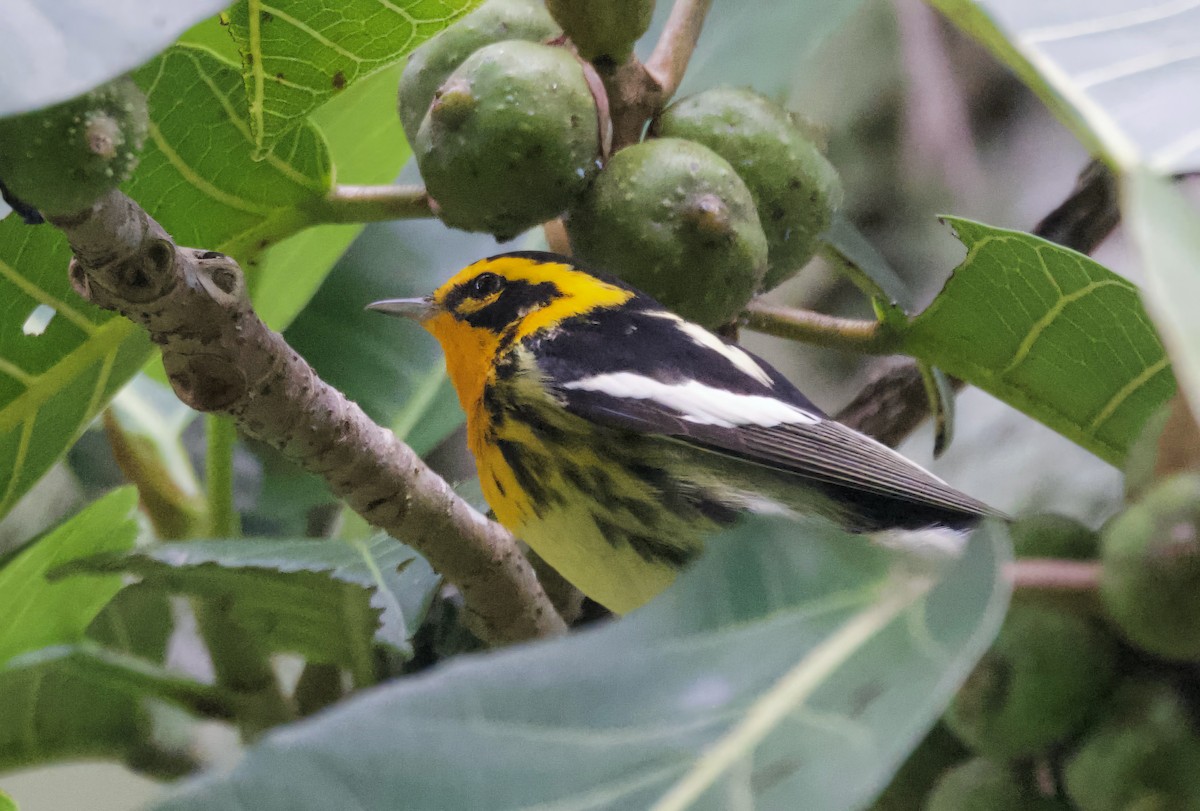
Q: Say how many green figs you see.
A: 11